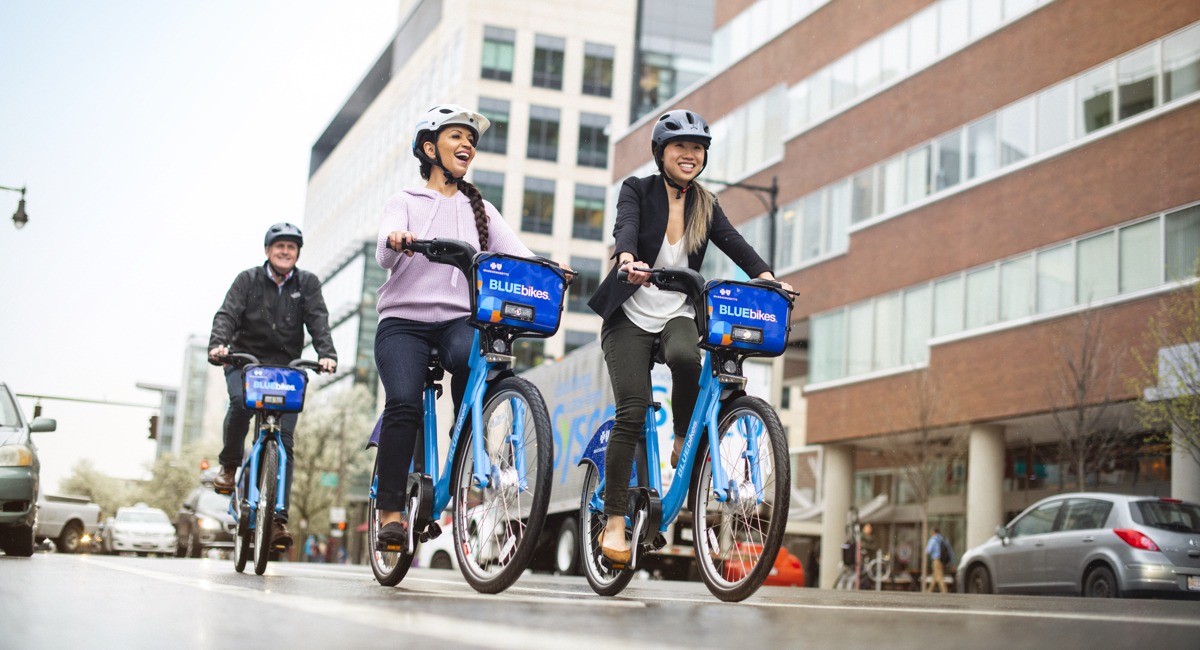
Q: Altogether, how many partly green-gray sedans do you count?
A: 1